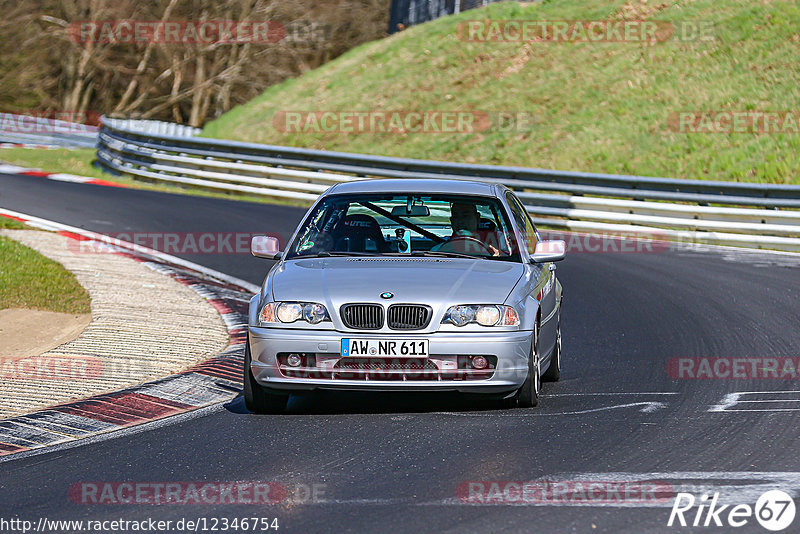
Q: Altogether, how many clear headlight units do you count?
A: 2